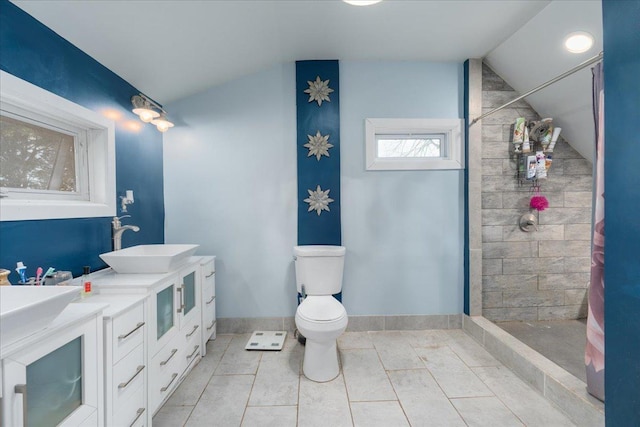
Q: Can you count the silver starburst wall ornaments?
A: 3